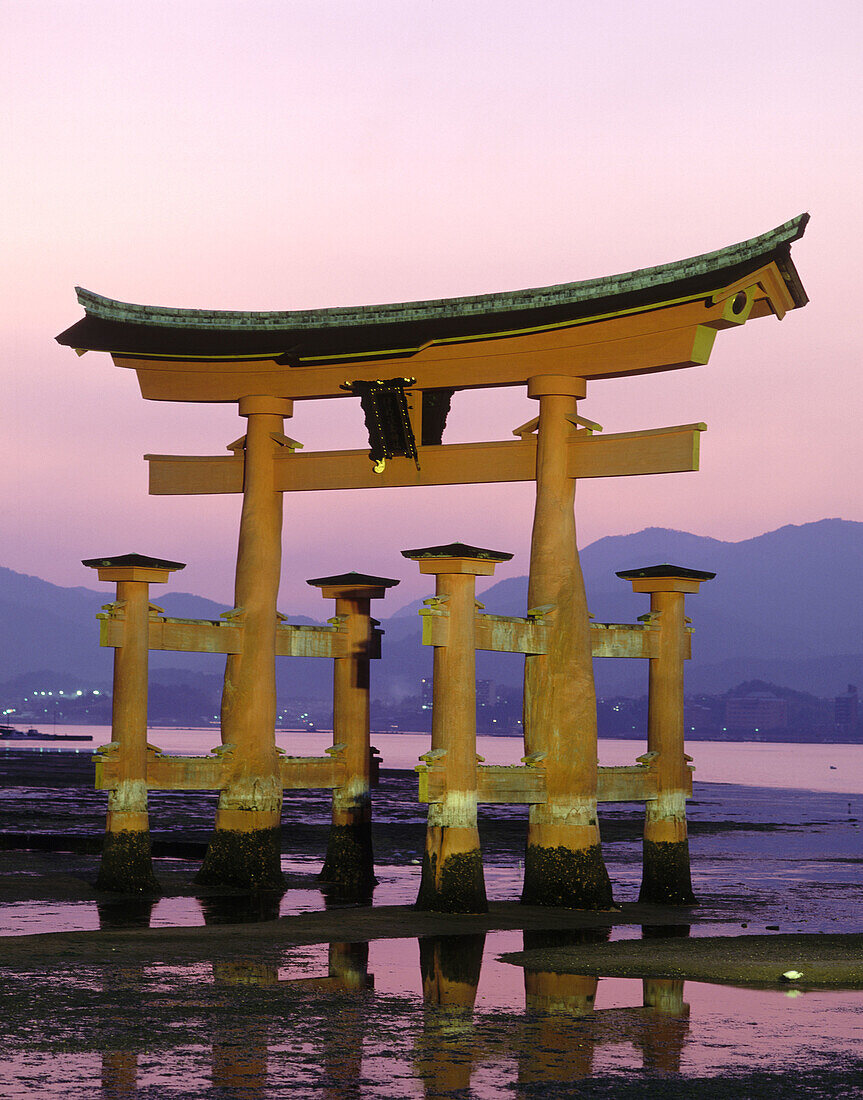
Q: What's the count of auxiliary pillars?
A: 4